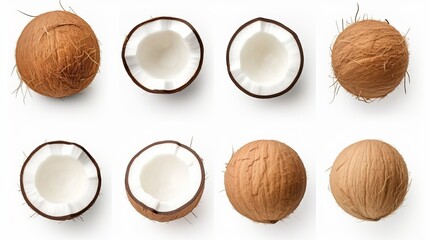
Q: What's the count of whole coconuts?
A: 4